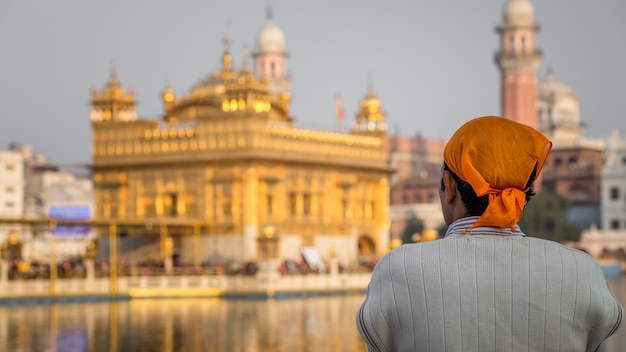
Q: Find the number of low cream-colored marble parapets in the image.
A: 1